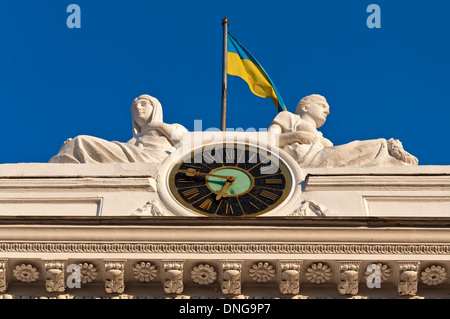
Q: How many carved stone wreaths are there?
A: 8